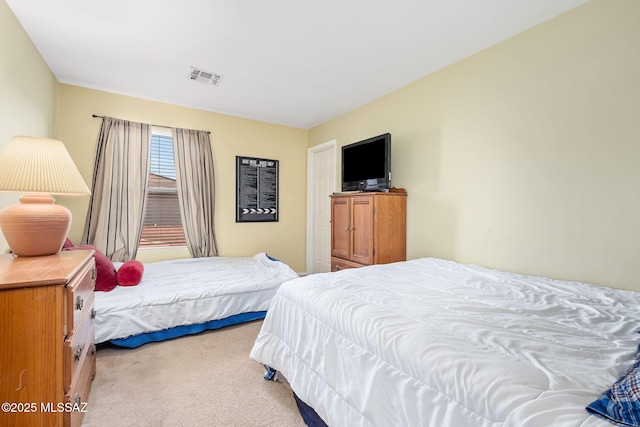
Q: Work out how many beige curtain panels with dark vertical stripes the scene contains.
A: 2